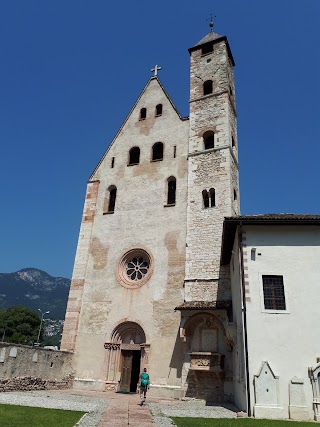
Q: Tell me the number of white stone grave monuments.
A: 3